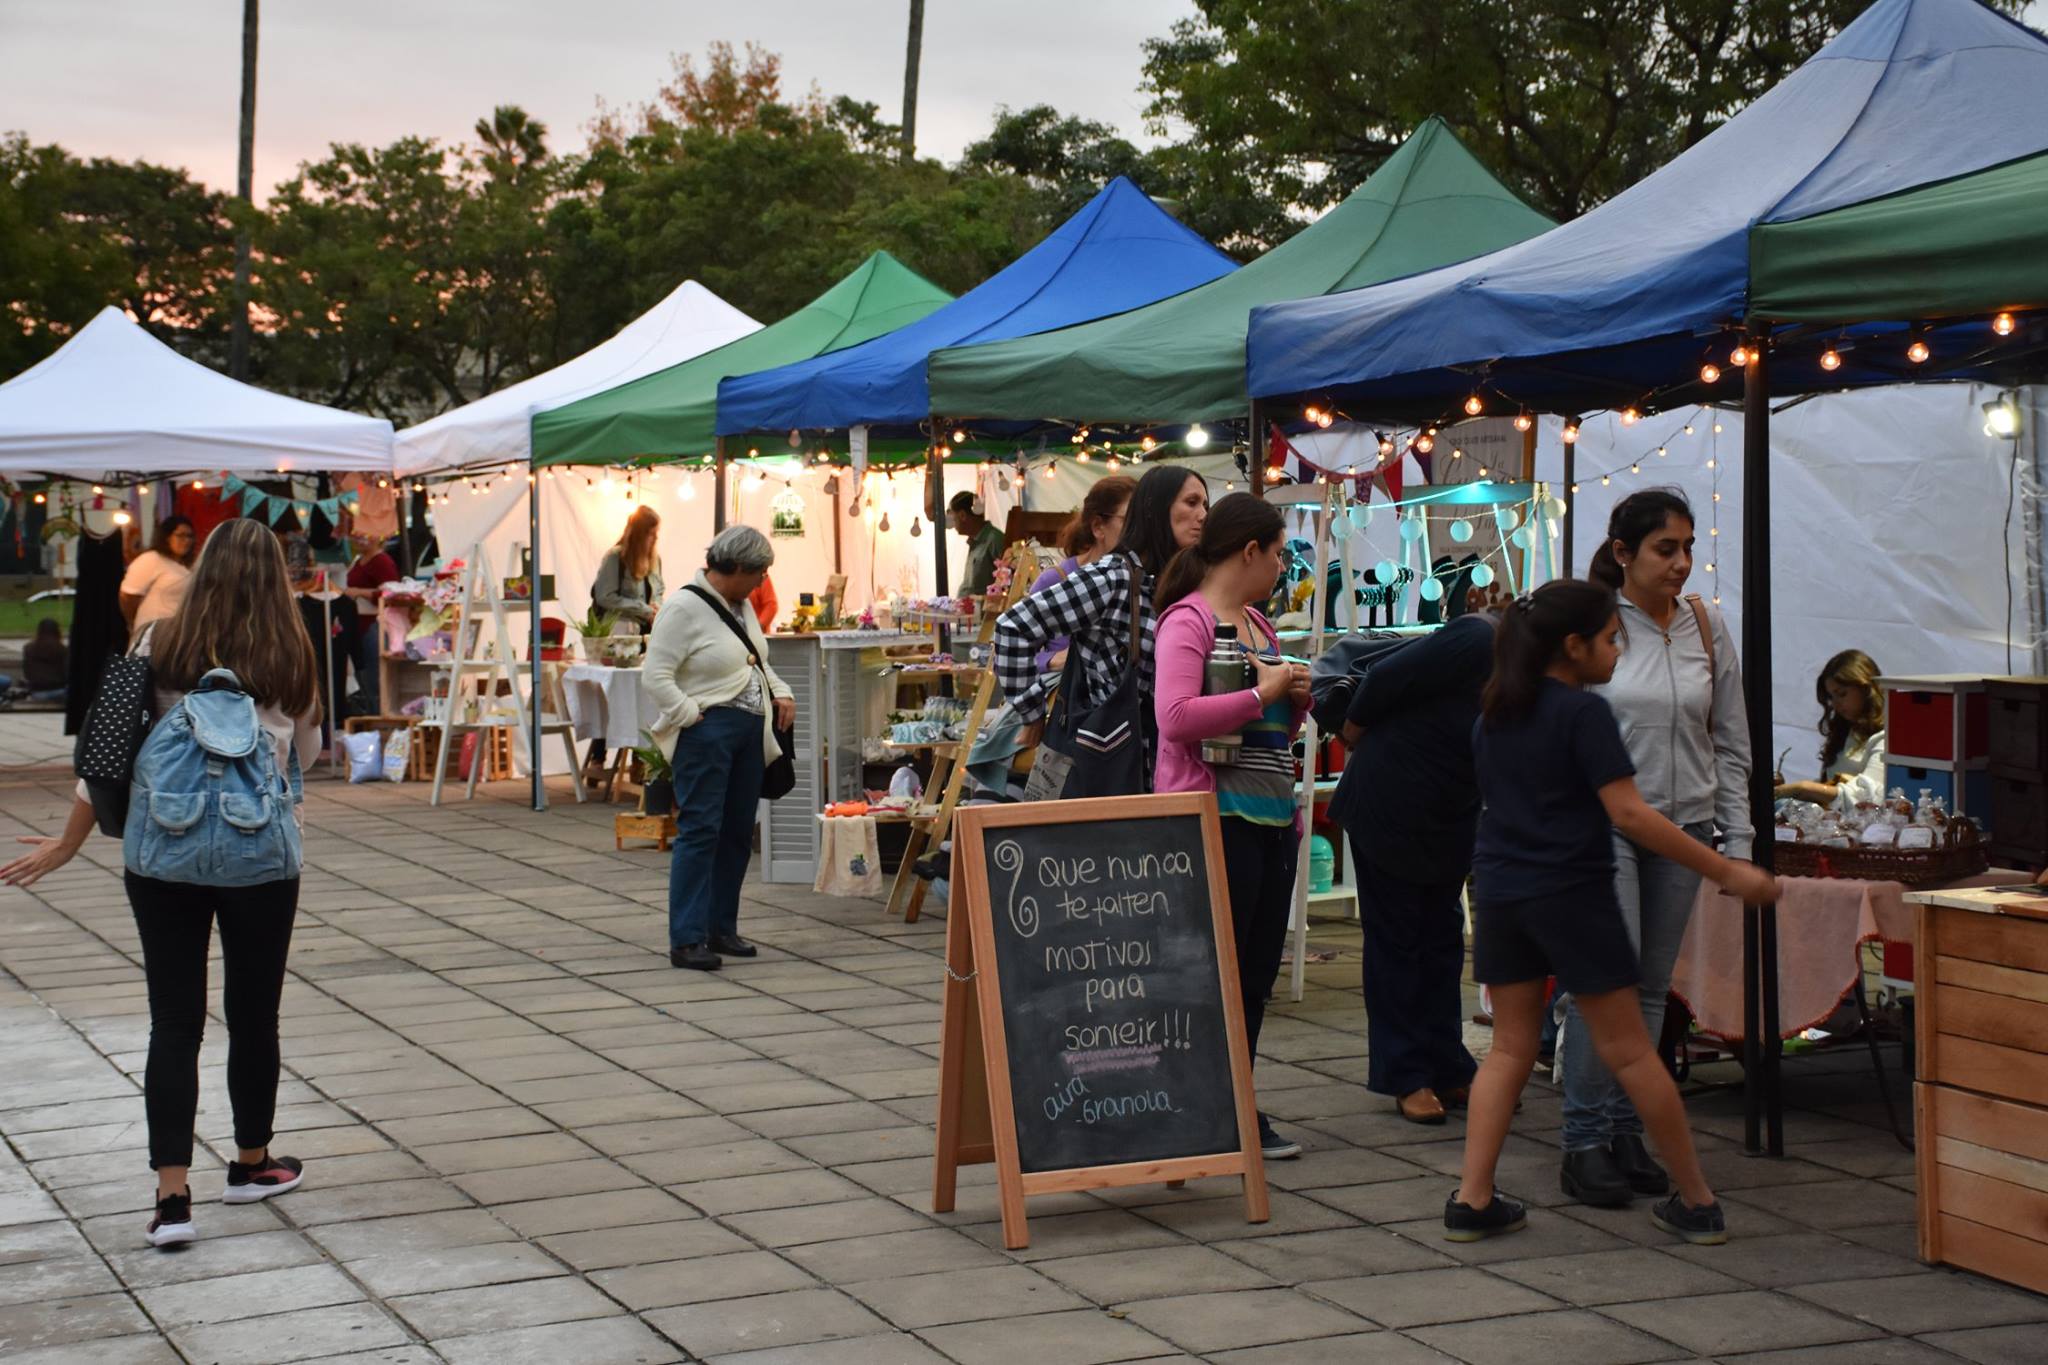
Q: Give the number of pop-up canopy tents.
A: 7